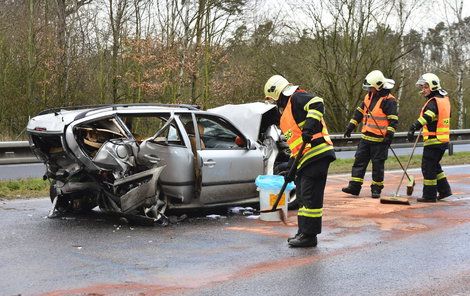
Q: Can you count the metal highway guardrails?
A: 1